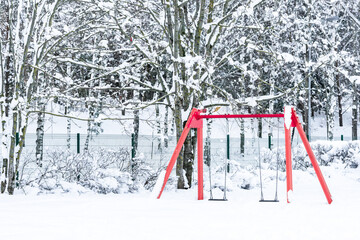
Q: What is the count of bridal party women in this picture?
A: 0